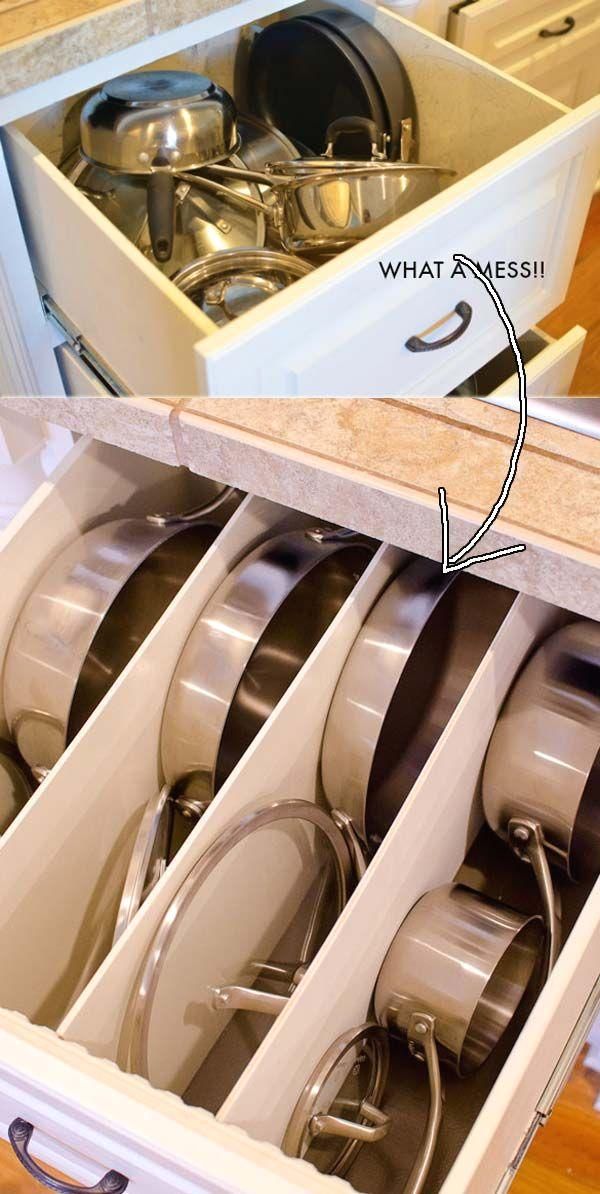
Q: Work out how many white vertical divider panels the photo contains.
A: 3